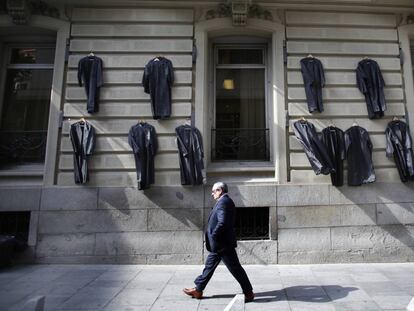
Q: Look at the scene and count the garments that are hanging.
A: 11